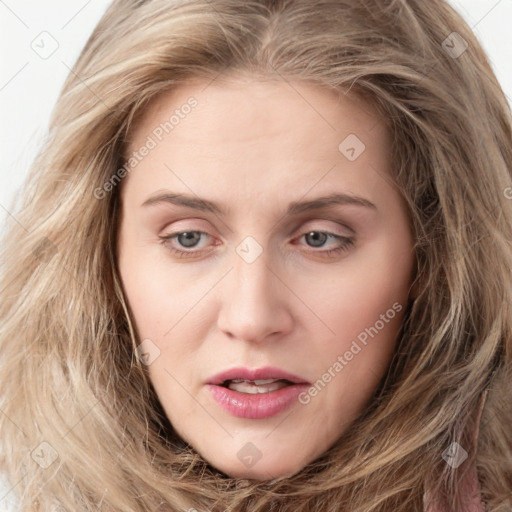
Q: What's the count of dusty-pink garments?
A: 1